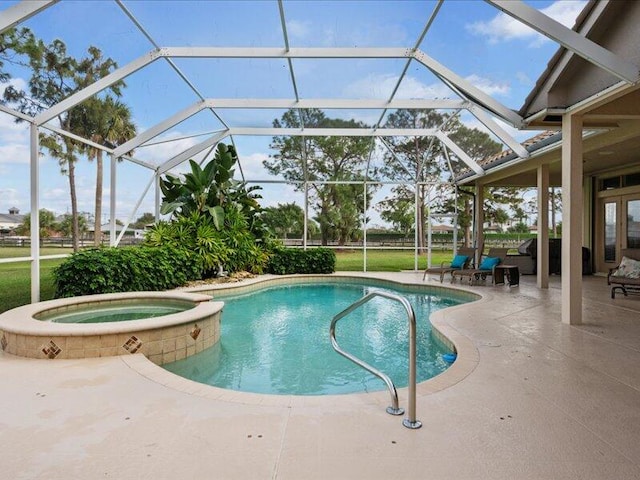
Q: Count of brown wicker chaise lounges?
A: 2